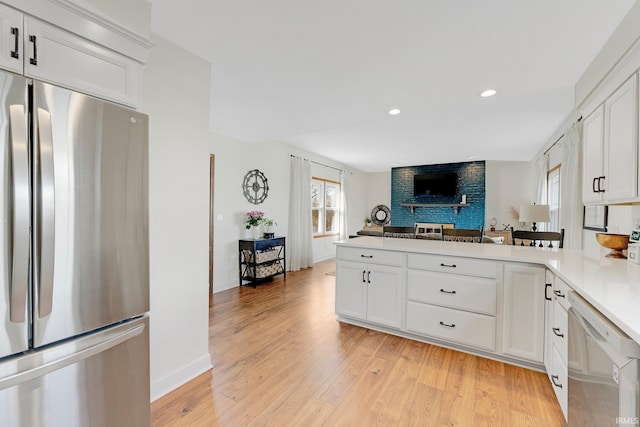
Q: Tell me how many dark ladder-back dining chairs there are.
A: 3